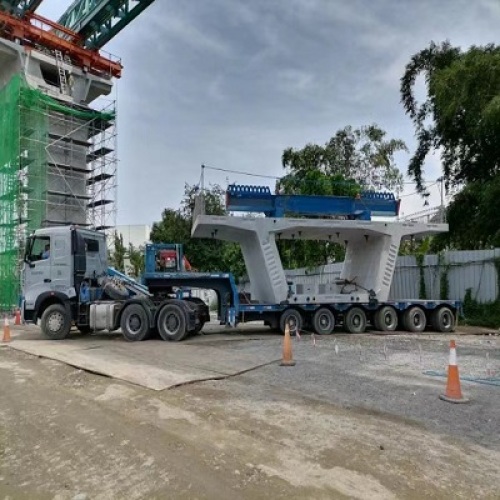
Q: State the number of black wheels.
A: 9